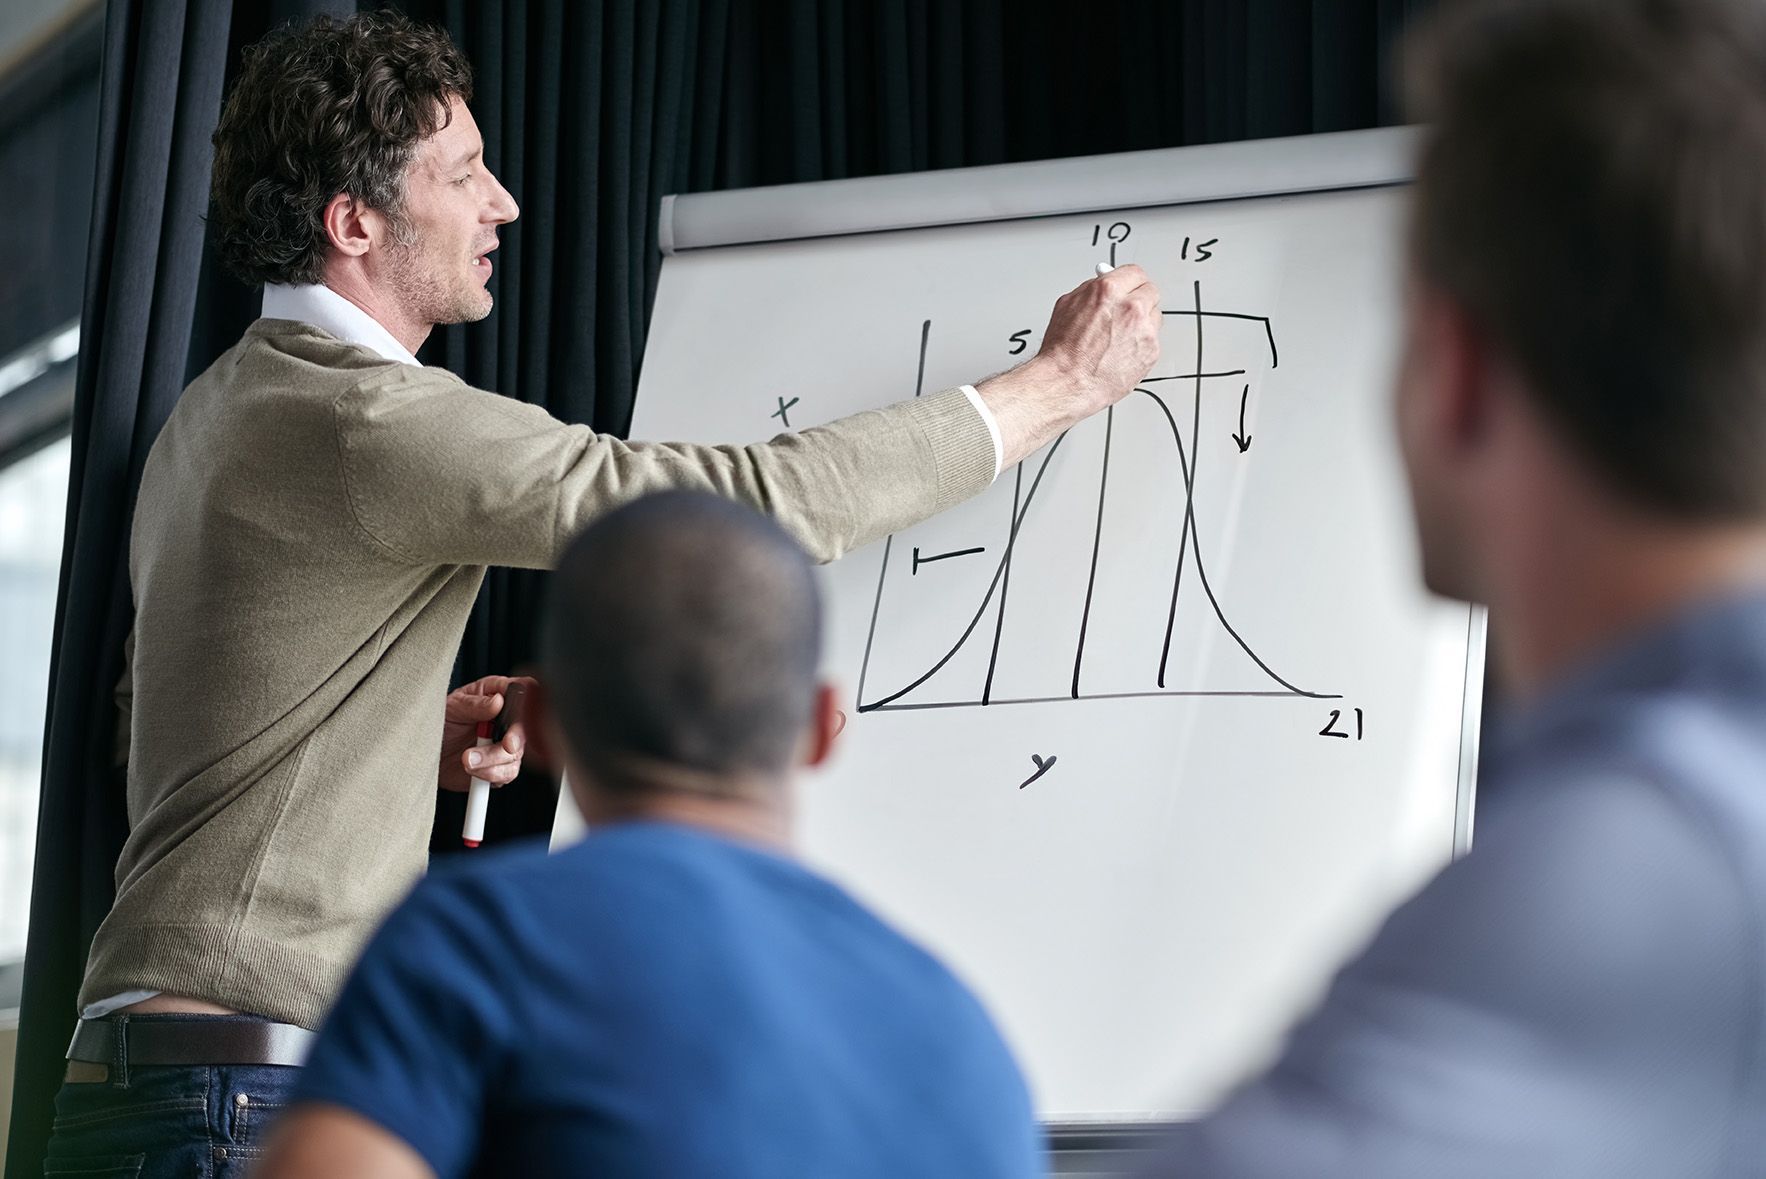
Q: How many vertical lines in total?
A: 4